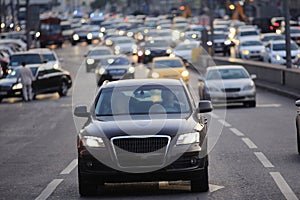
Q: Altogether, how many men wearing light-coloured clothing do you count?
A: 1